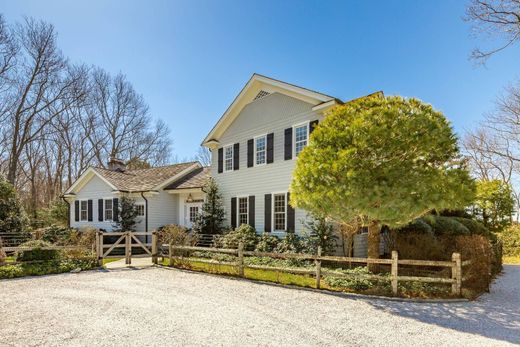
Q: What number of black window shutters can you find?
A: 14